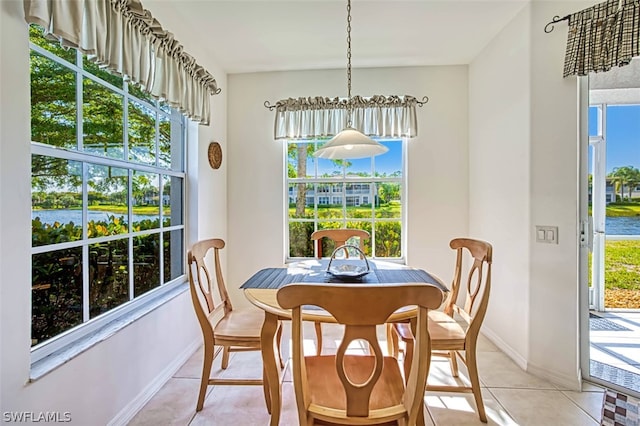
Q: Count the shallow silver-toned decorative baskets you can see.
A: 1